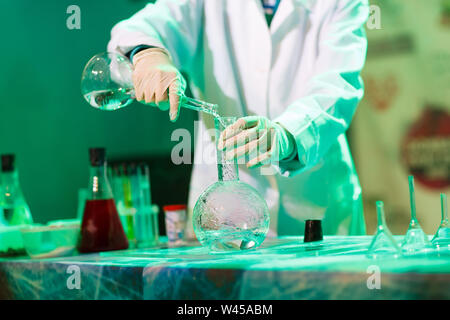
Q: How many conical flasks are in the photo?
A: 2